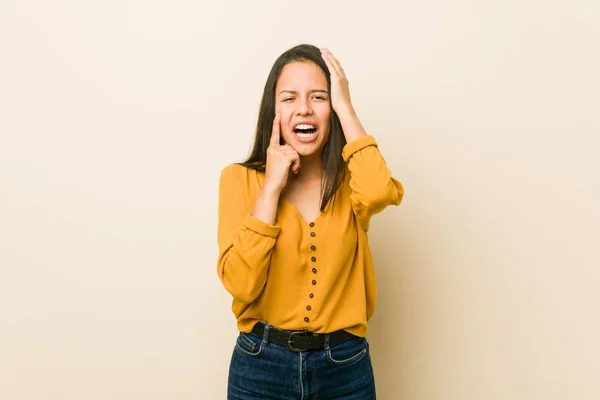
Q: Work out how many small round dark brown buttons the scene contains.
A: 9